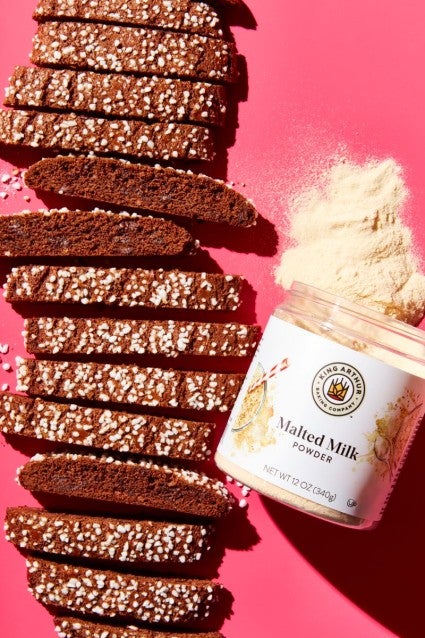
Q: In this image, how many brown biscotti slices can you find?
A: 14